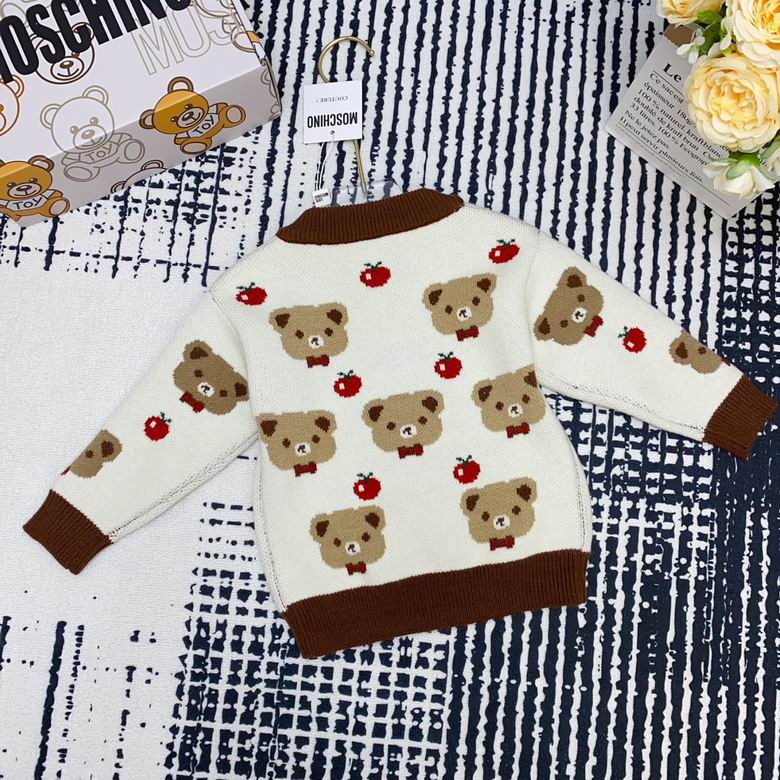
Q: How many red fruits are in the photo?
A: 9